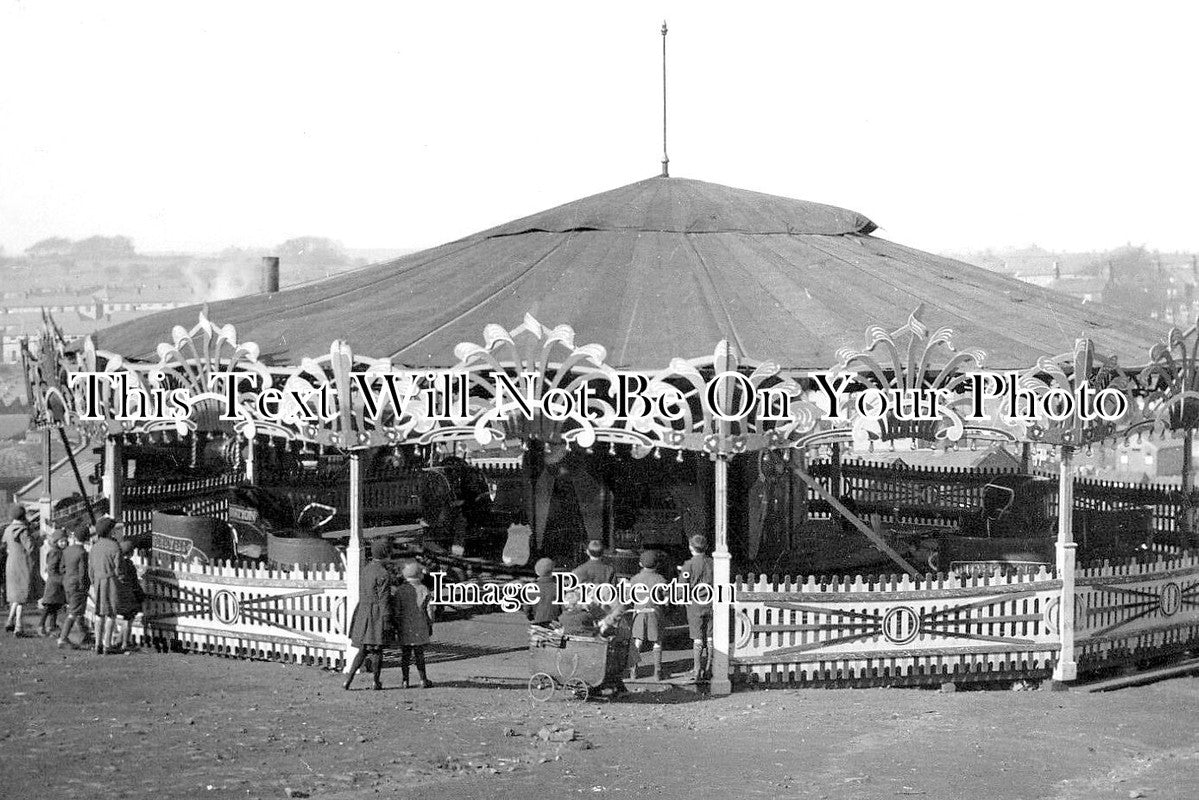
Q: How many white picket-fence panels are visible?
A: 3